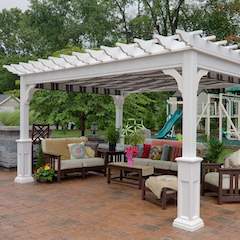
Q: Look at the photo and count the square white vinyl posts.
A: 3